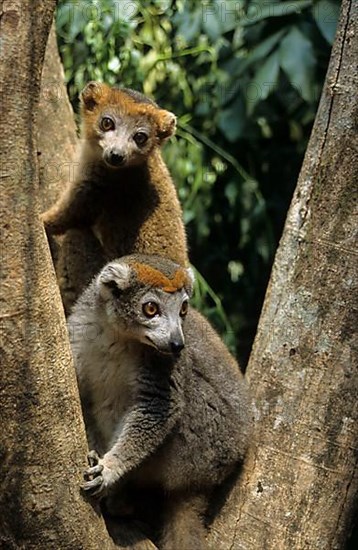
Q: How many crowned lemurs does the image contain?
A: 2